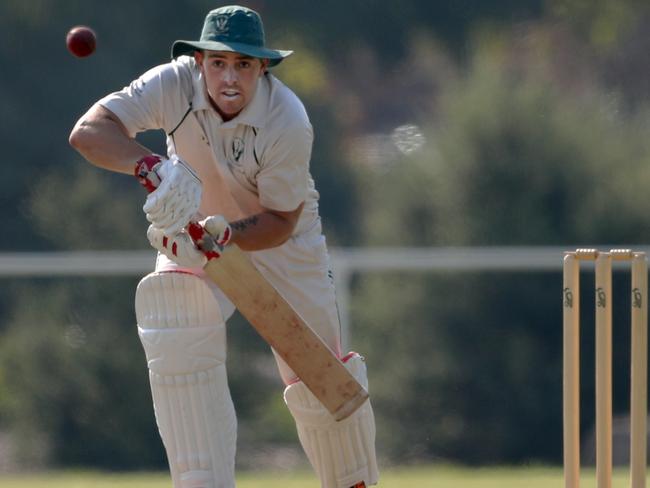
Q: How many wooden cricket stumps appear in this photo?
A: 3